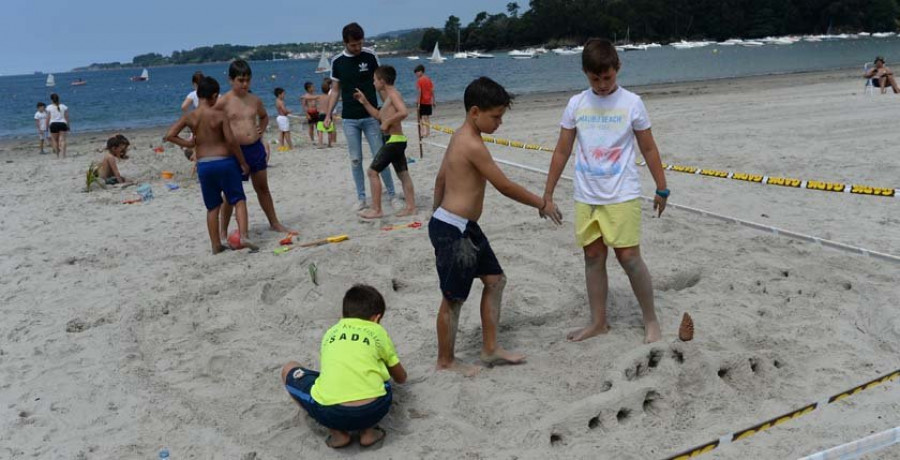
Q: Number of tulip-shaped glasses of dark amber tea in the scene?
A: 0